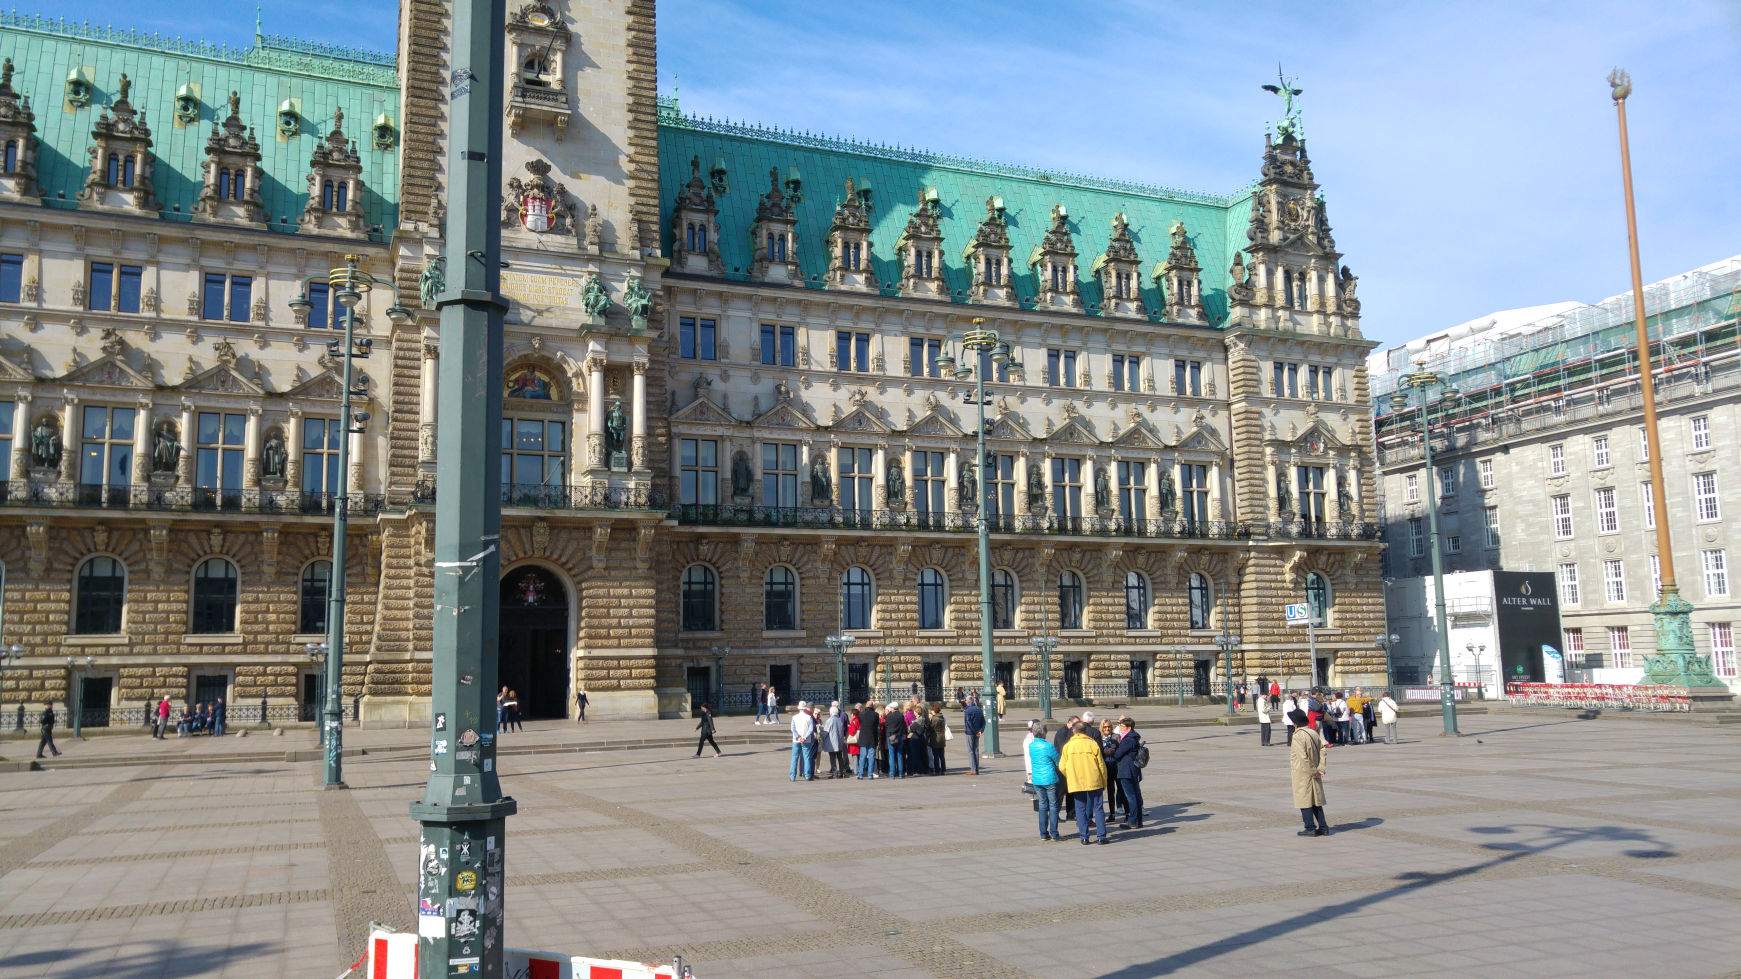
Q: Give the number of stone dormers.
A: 12